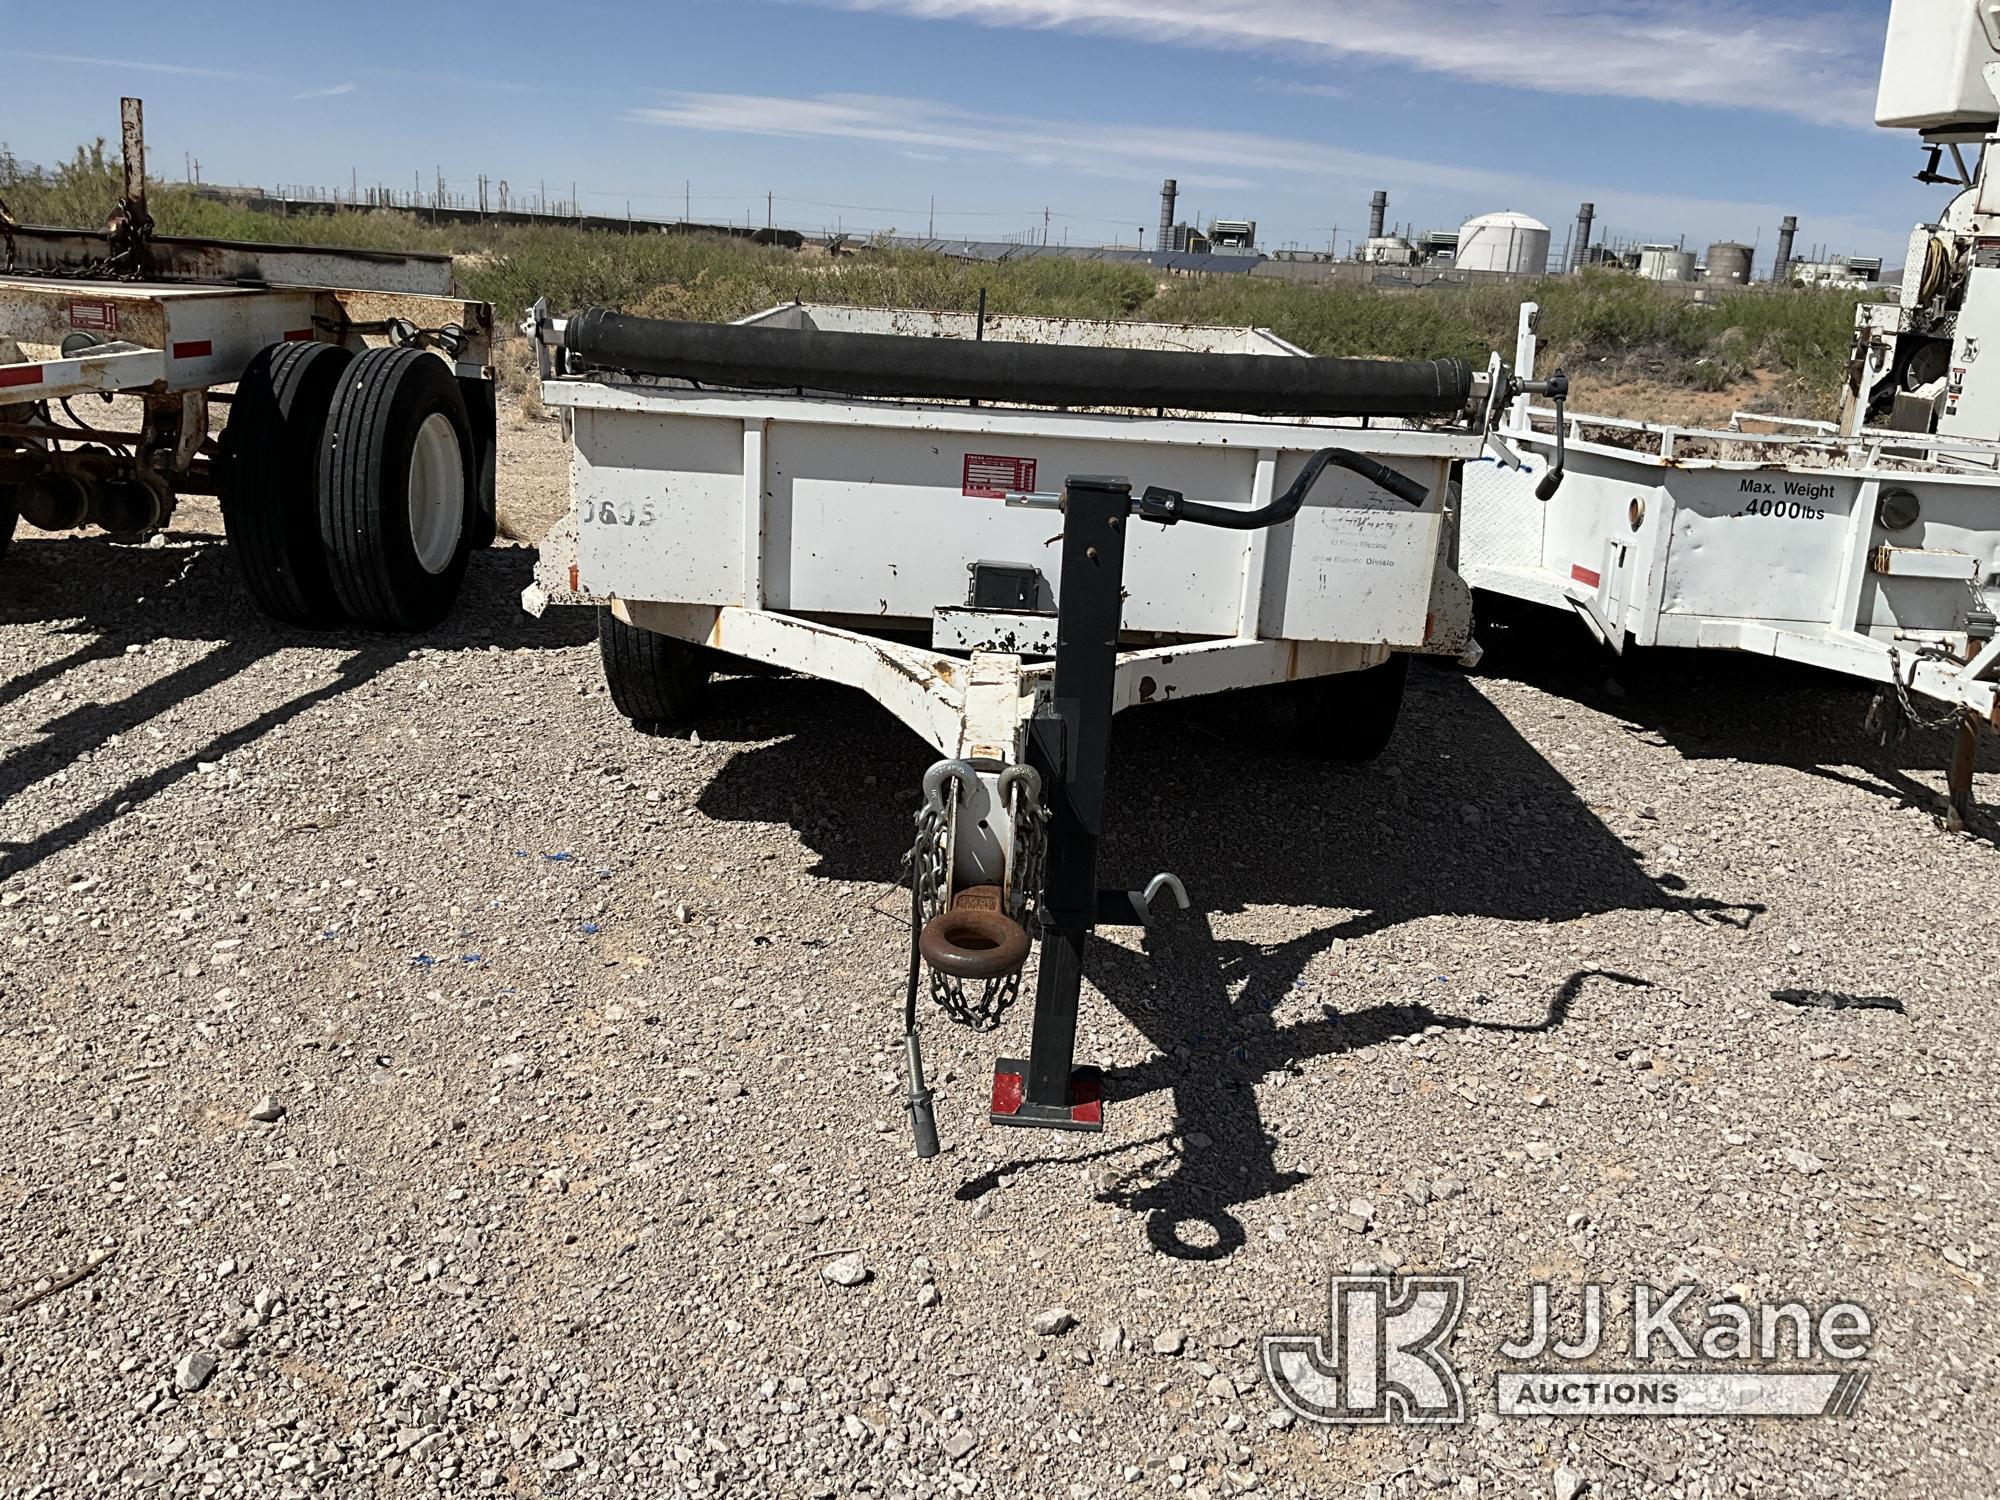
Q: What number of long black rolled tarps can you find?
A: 1